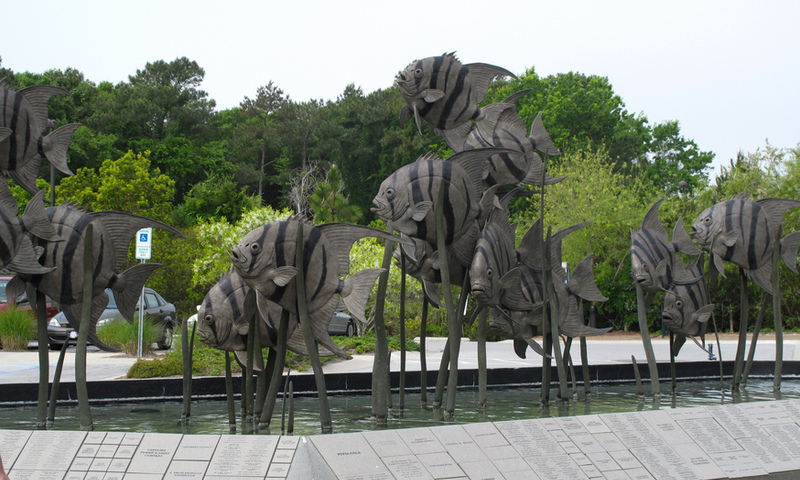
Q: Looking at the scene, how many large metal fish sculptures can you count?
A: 14